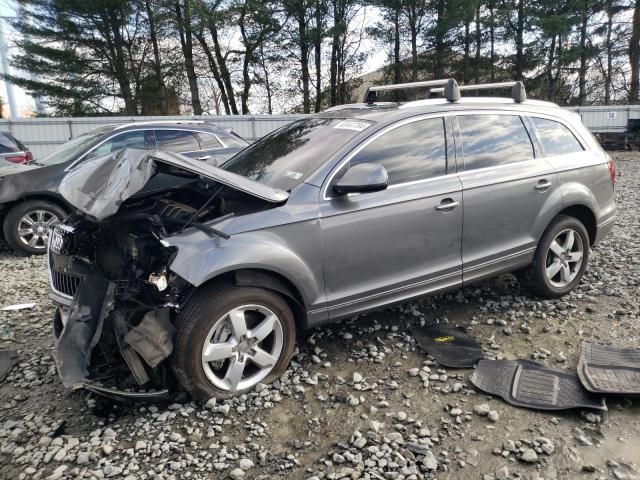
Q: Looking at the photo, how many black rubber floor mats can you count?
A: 3